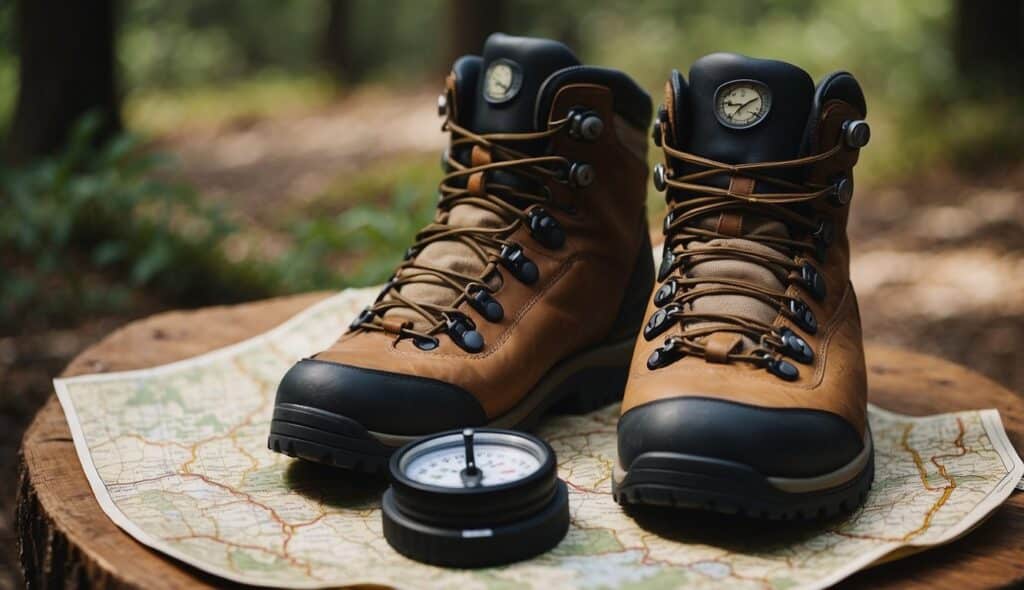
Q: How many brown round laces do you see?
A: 2